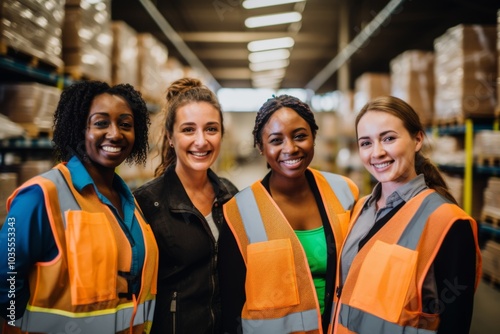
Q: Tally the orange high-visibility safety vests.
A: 3